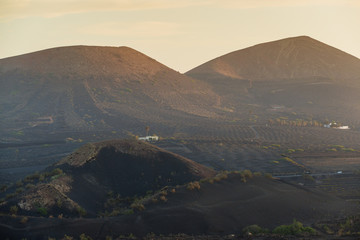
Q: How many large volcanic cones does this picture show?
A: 2